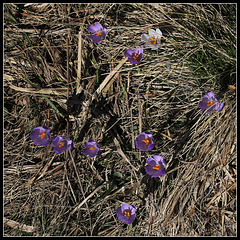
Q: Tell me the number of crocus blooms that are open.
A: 10